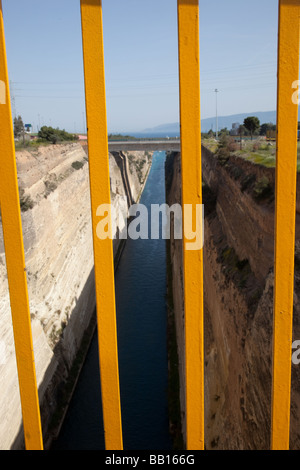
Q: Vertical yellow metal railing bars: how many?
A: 4